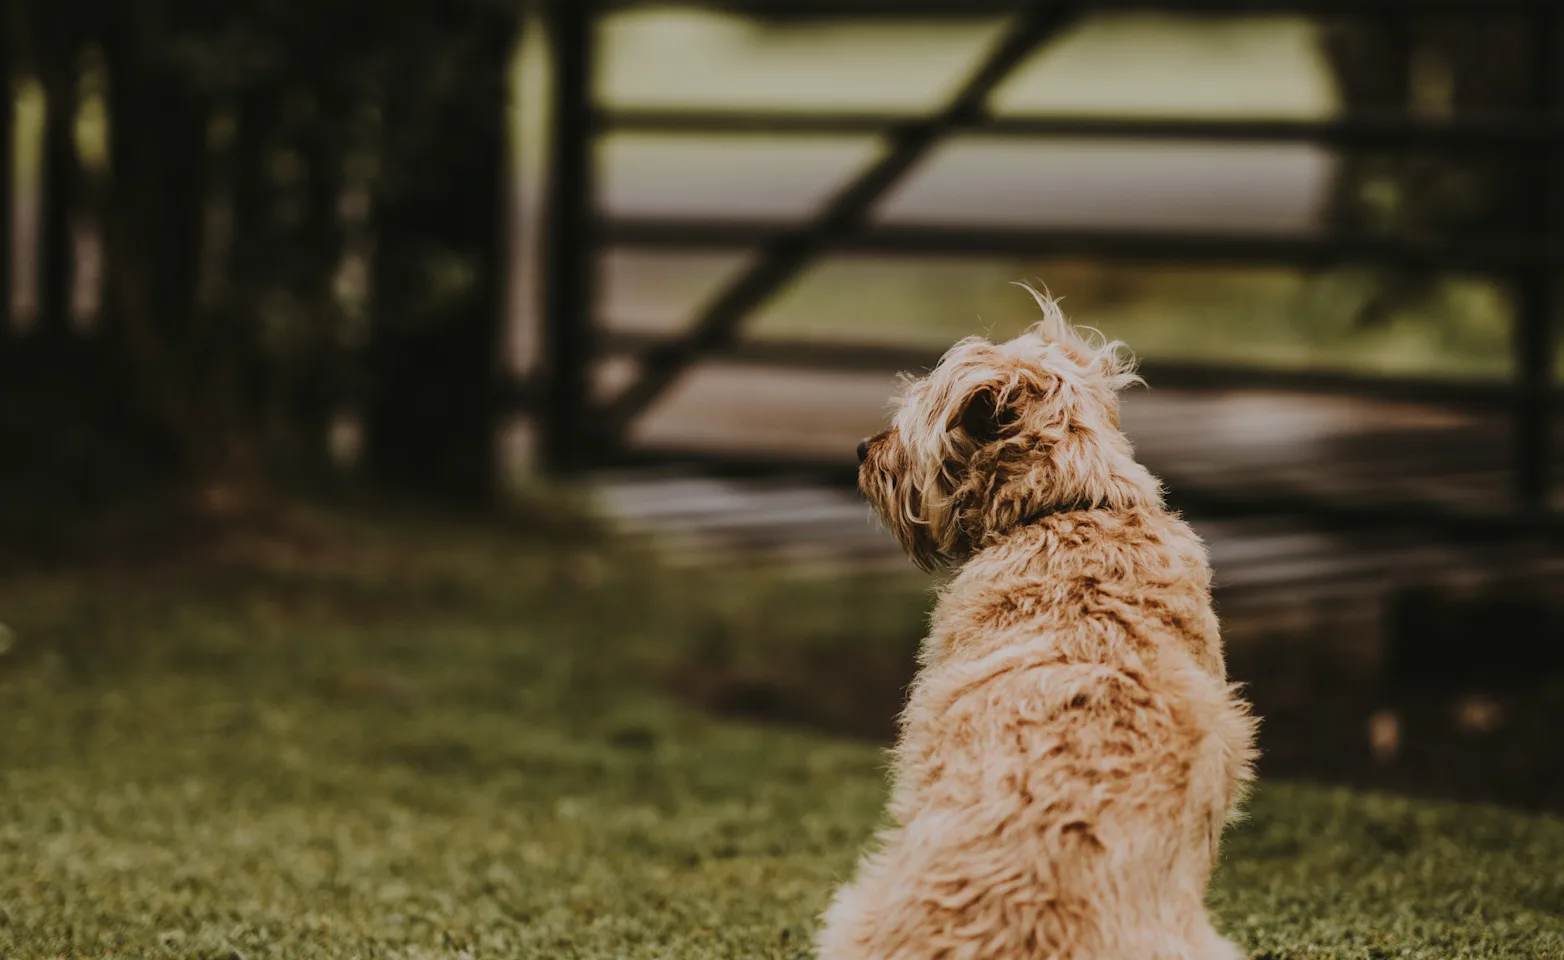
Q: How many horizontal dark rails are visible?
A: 5